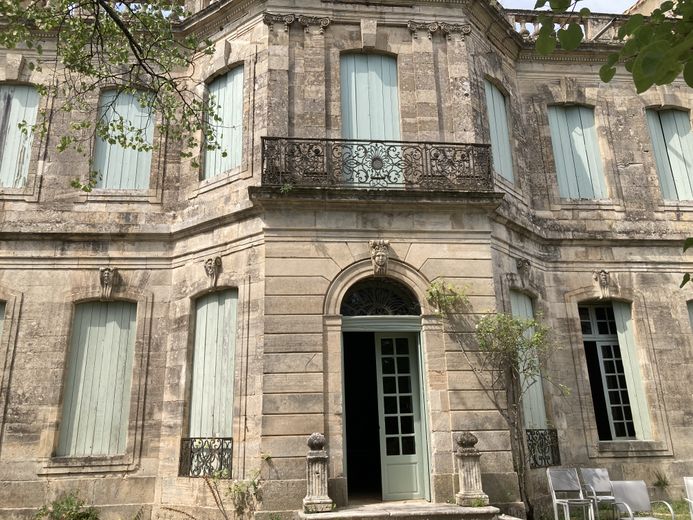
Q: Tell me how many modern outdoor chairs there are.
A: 4